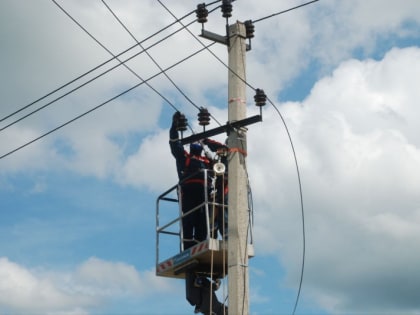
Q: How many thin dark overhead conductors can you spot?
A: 6